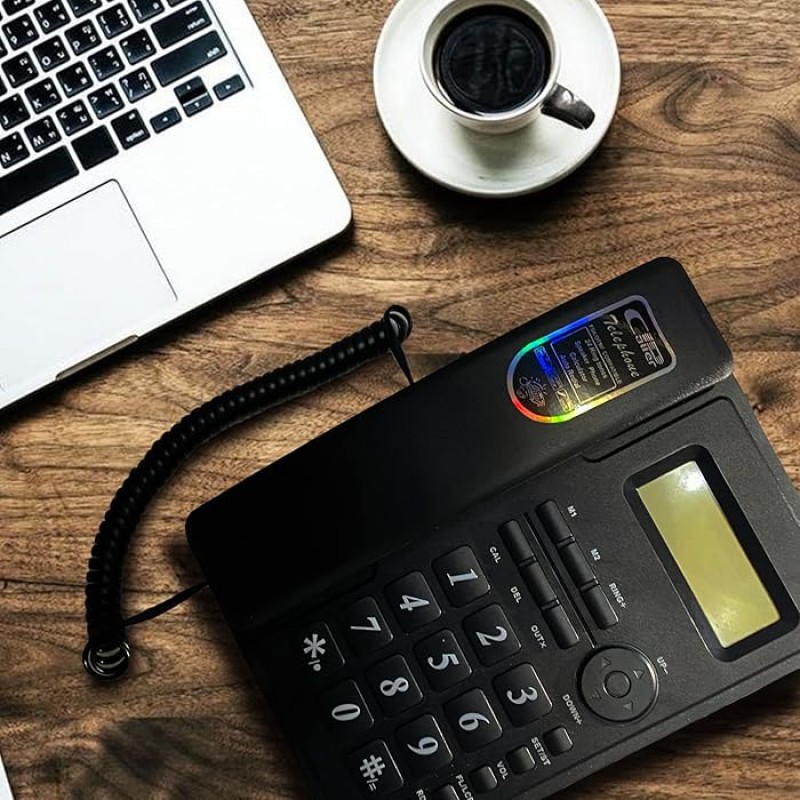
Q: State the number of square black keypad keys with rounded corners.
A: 12